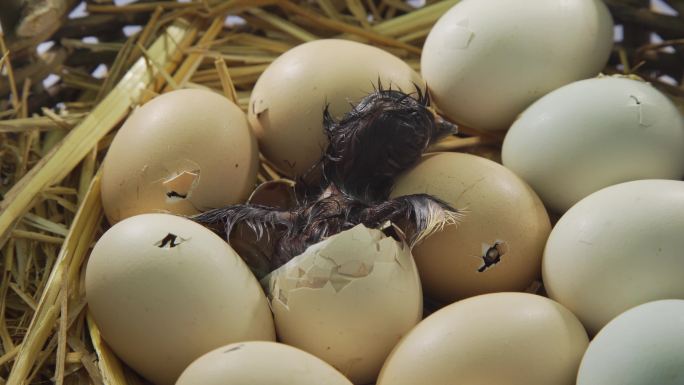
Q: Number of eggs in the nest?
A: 11